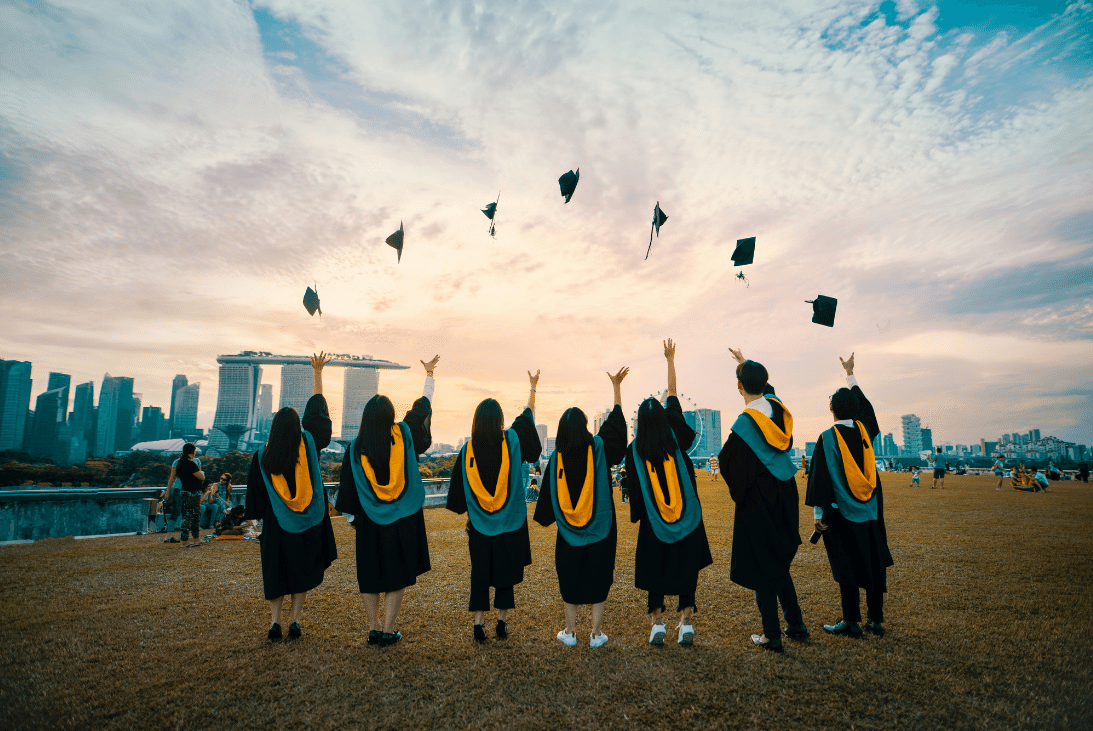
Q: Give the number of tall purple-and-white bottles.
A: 0